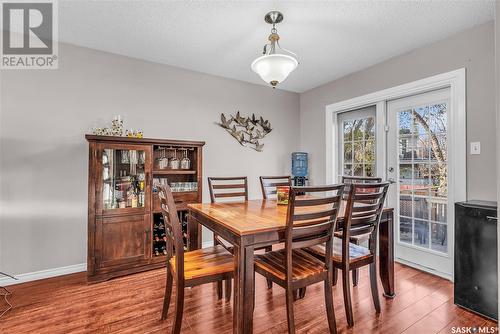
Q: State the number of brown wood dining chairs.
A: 6